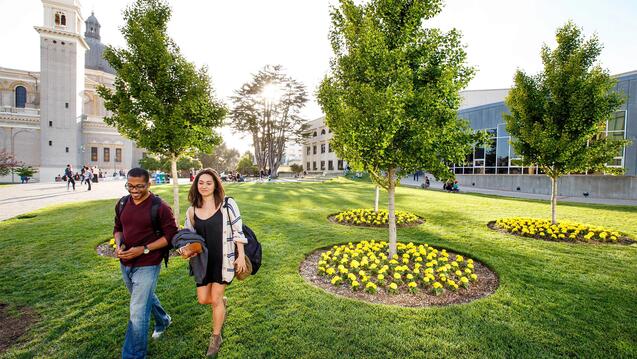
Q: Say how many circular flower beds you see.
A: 4